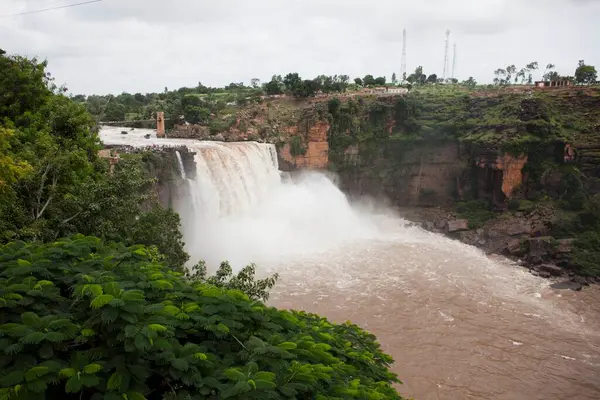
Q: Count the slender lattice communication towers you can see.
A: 3